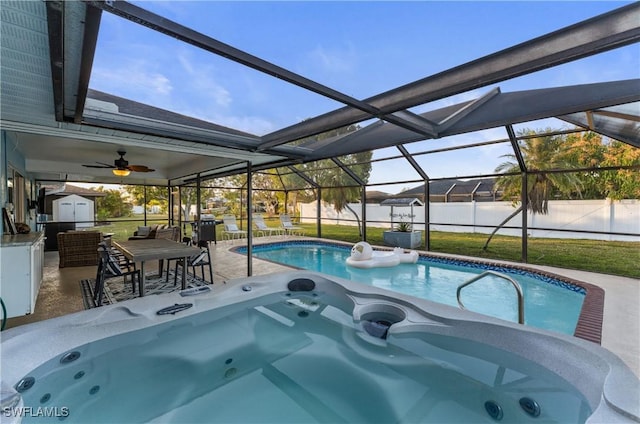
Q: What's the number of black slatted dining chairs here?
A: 4